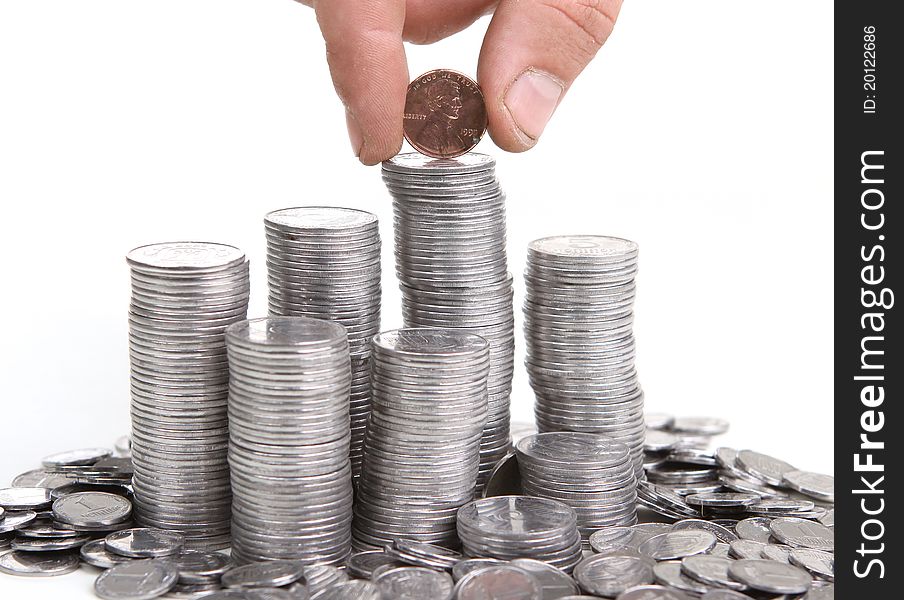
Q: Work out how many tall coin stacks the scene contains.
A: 6